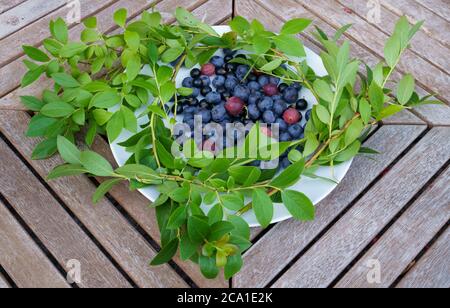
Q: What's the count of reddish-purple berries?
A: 6